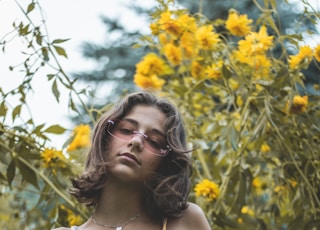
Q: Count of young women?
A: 1